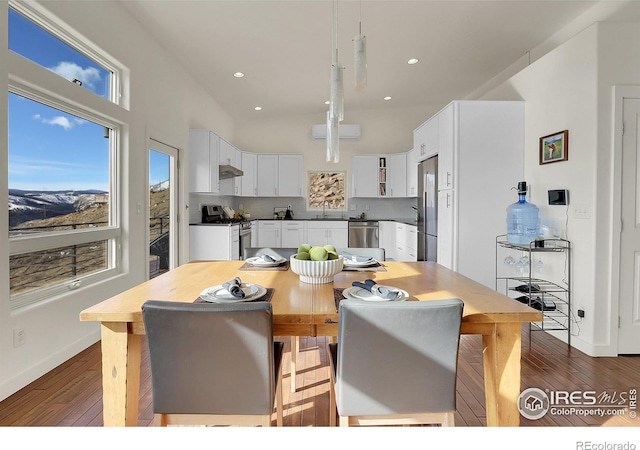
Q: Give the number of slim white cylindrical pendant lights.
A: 3